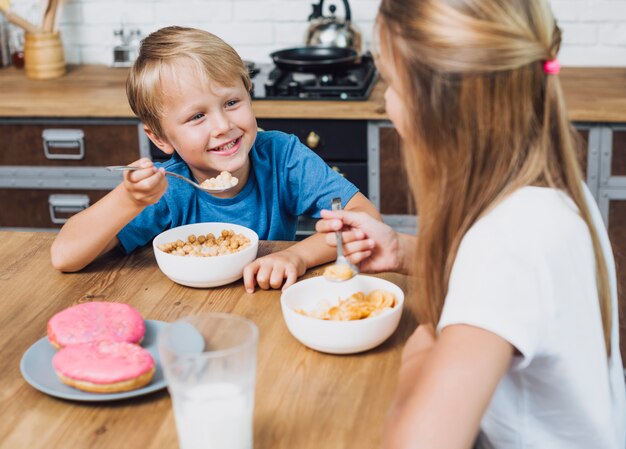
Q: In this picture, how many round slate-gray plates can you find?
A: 1